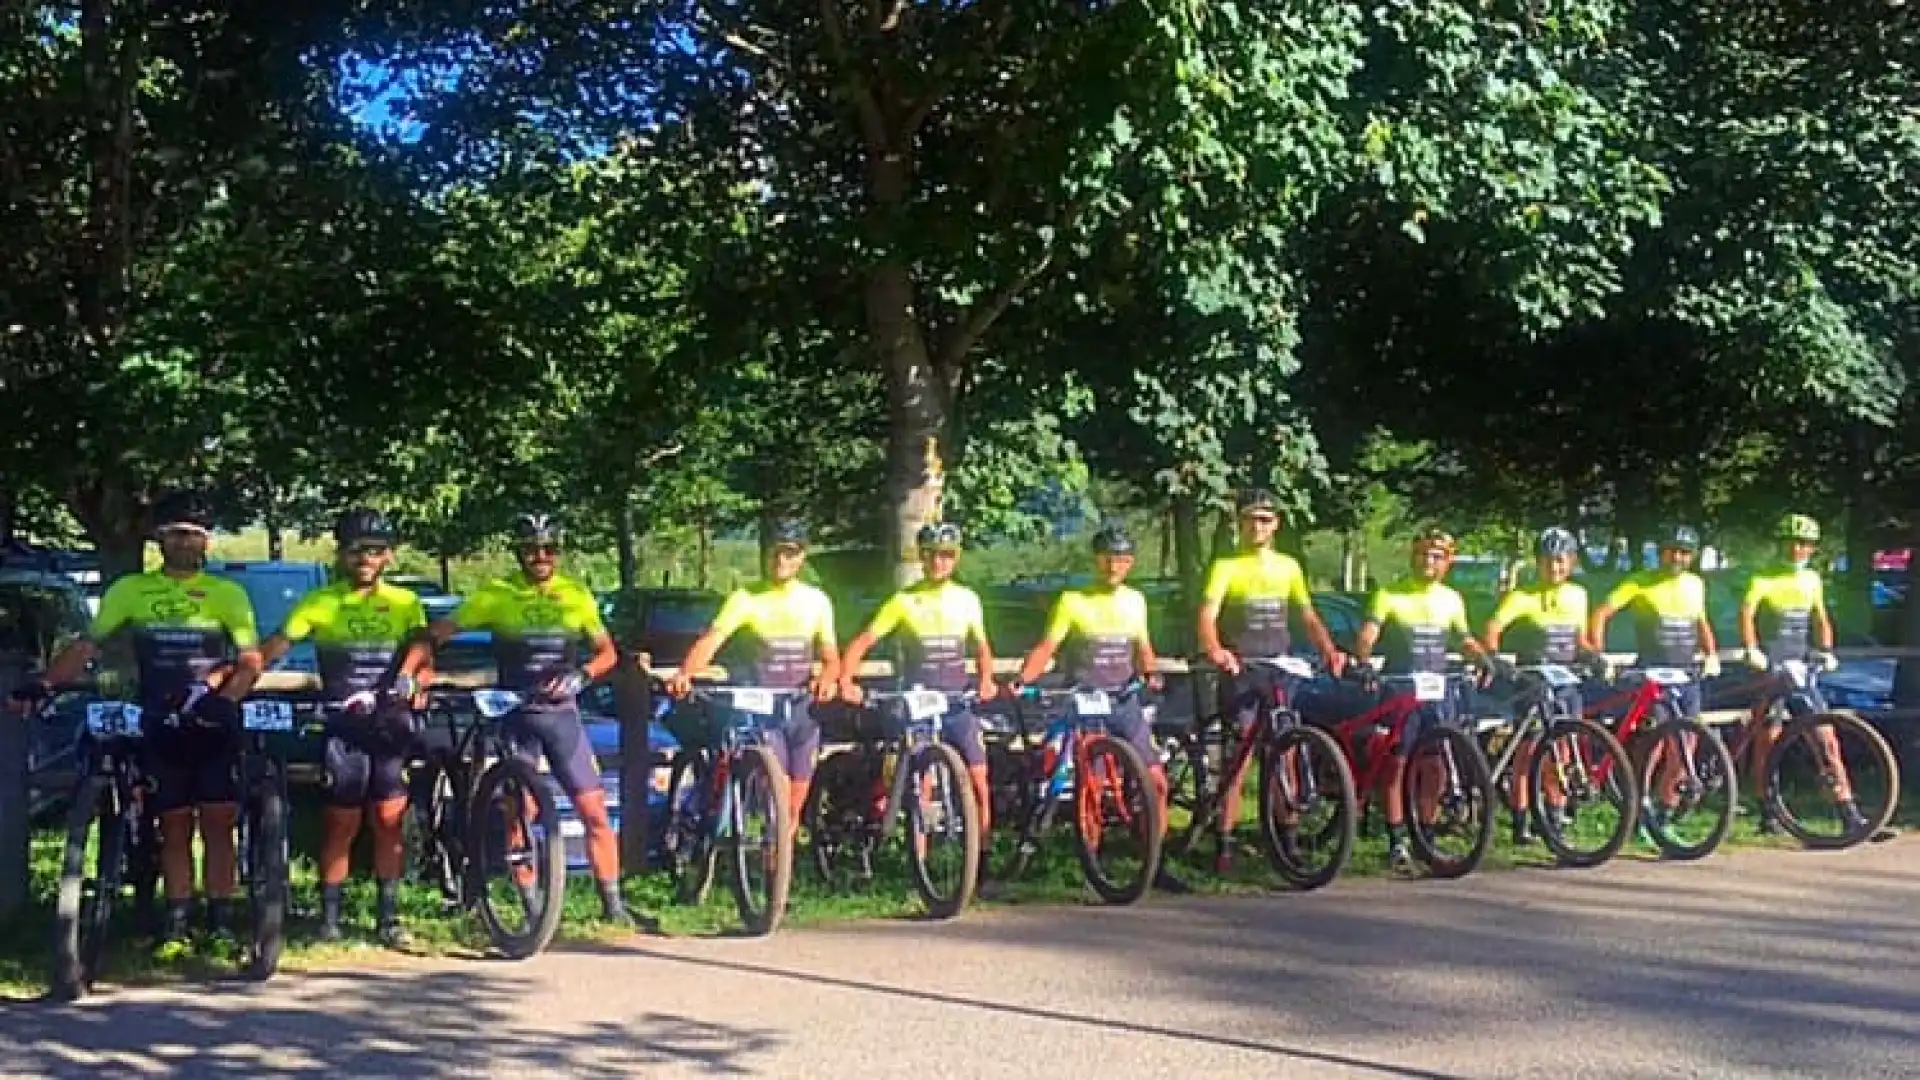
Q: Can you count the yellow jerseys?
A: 11